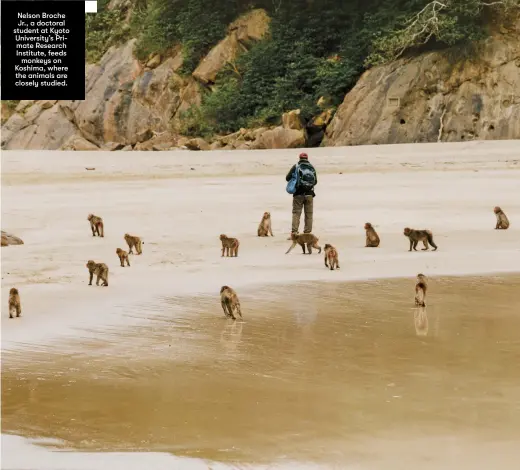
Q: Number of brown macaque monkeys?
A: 14